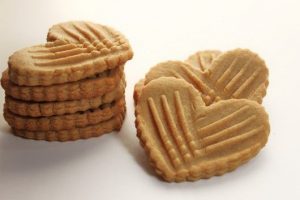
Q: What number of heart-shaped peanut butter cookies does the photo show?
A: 8